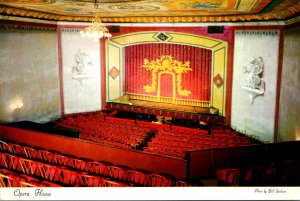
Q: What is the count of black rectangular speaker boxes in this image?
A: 2